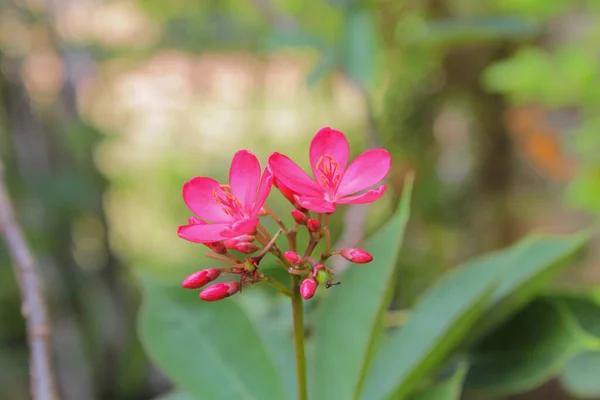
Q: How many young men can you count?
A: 0